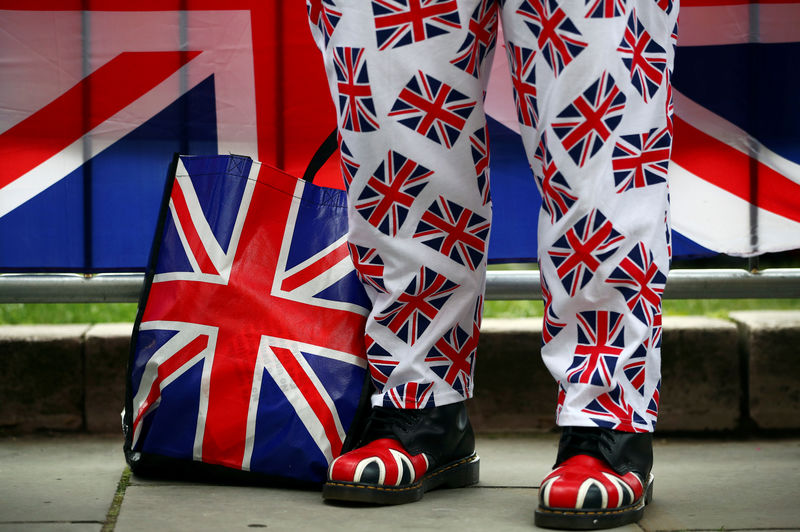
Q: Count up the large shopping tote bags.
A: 1